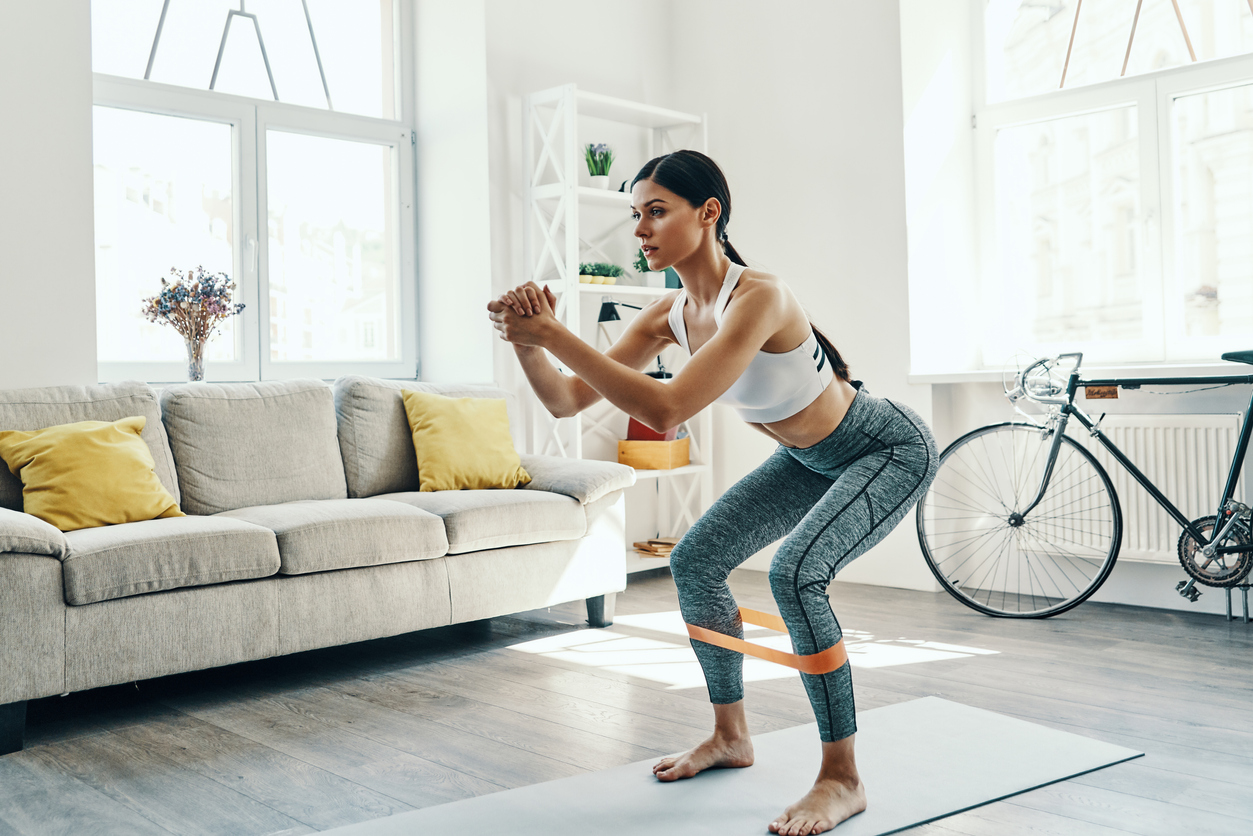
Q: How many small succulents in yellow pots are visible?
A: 3